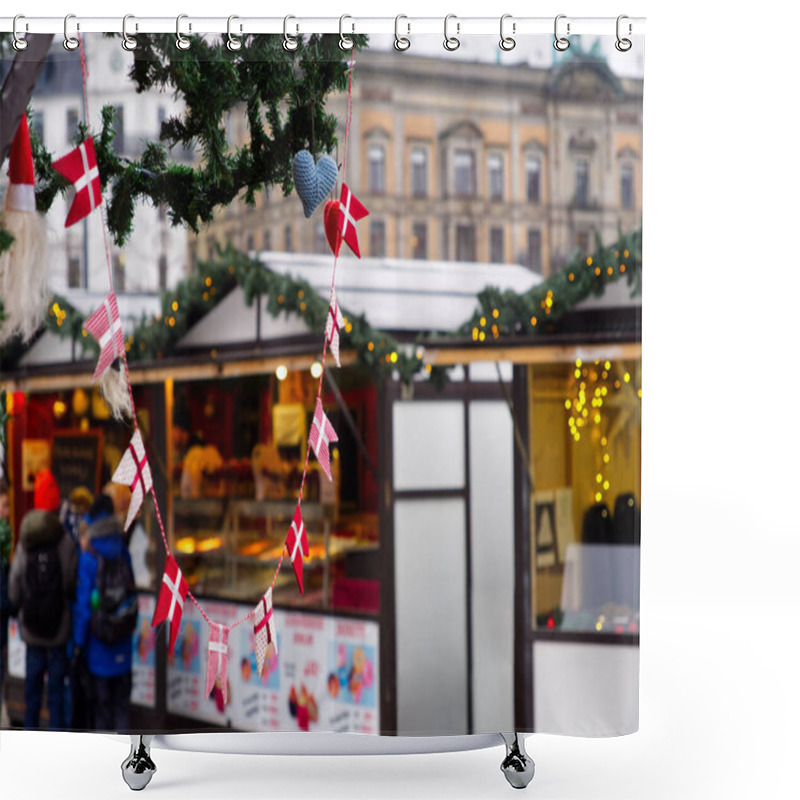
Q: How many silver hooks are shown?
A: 12